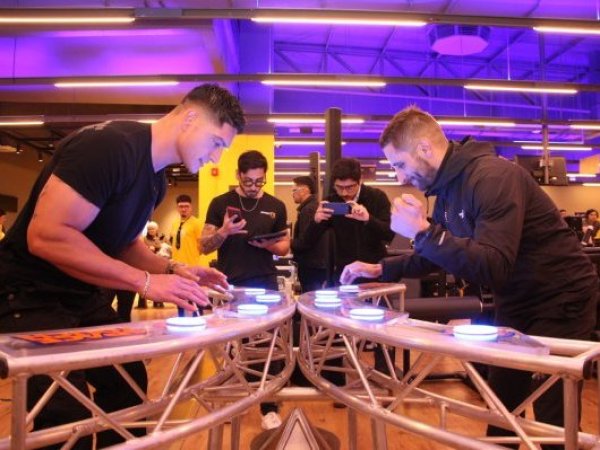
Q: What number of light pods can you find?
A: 9